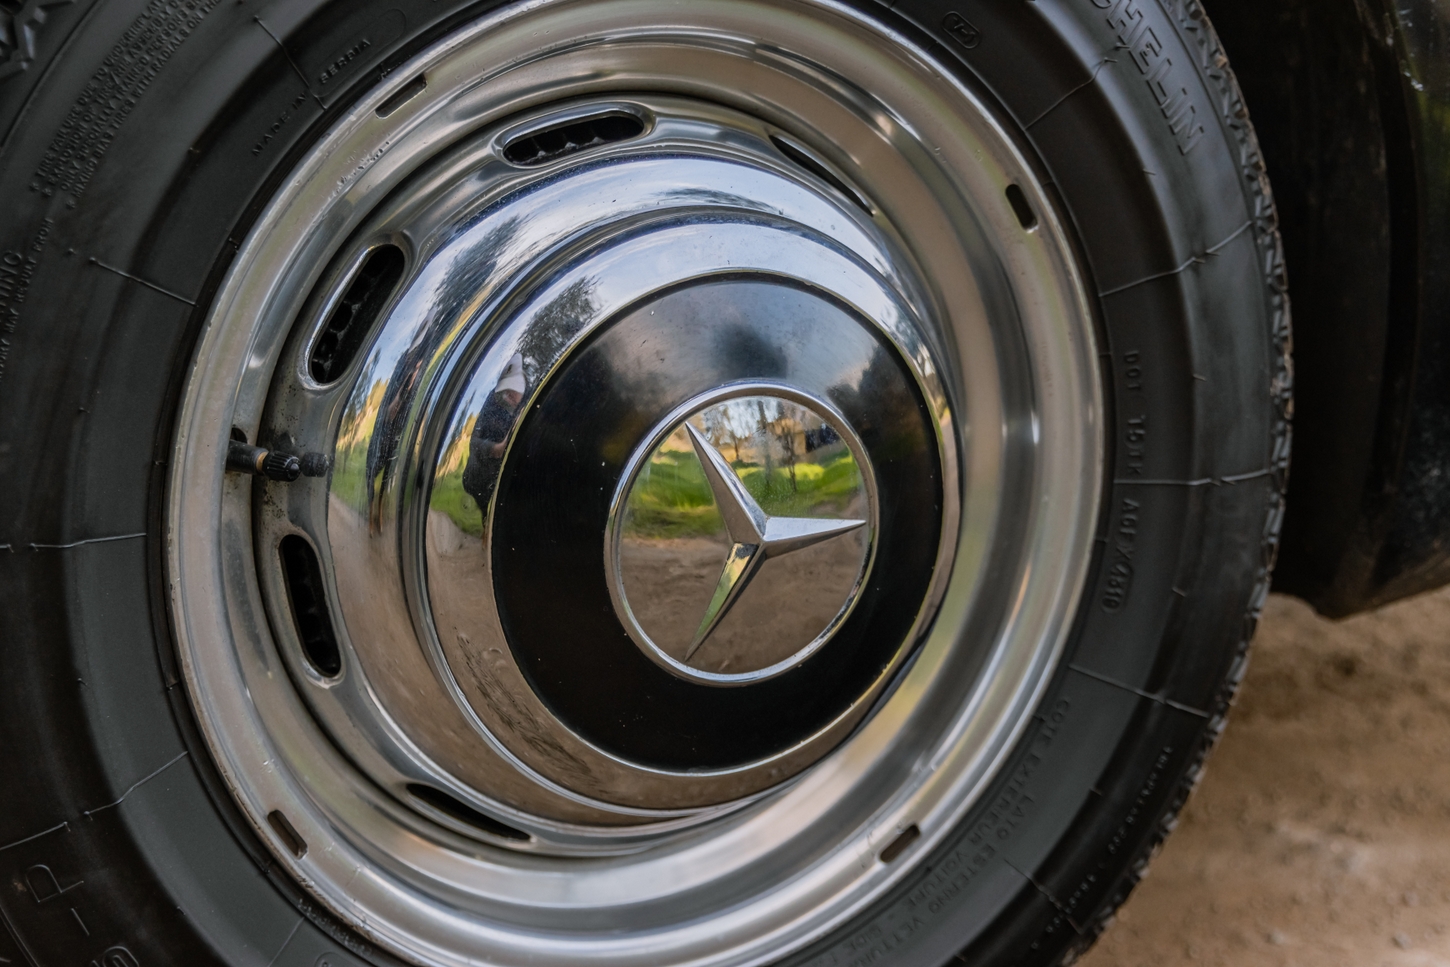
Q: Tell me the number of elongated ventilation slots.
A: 5